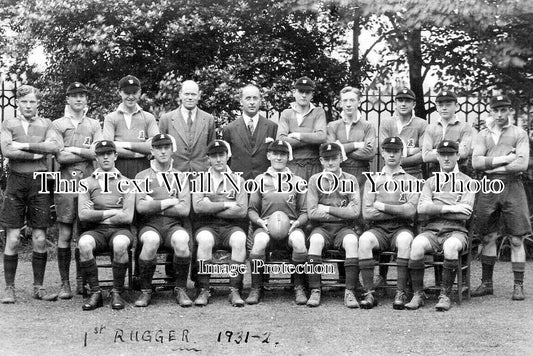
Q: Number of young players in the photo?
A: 15